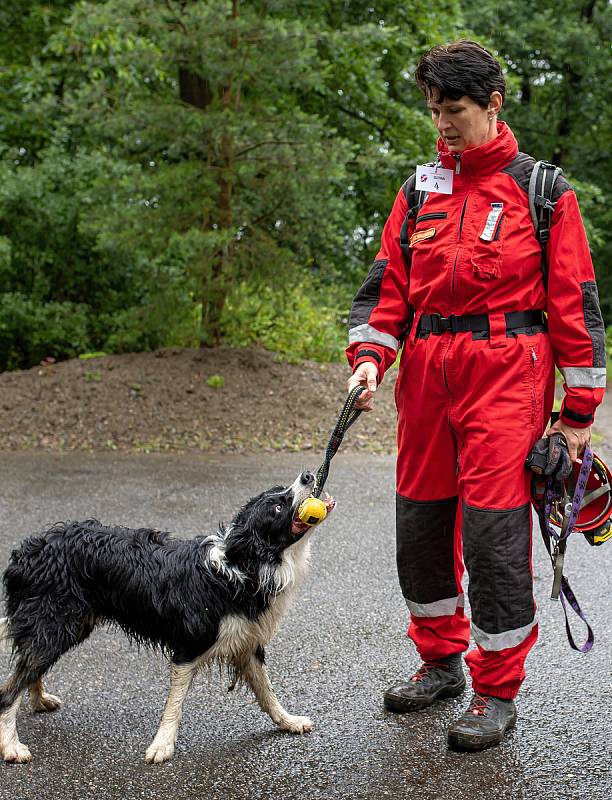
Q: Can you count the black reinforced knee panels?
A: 2